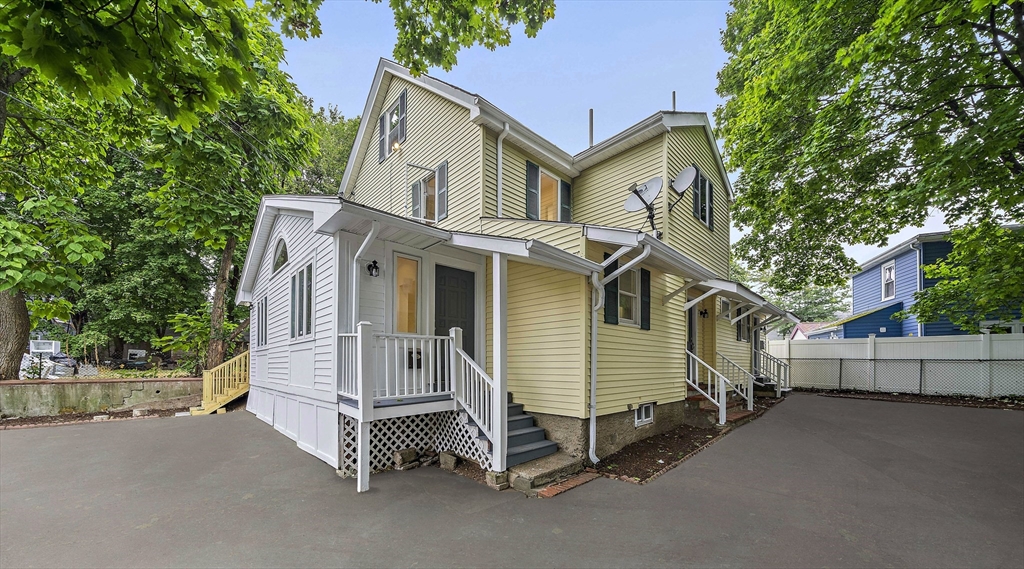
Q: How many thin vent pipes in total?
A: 2